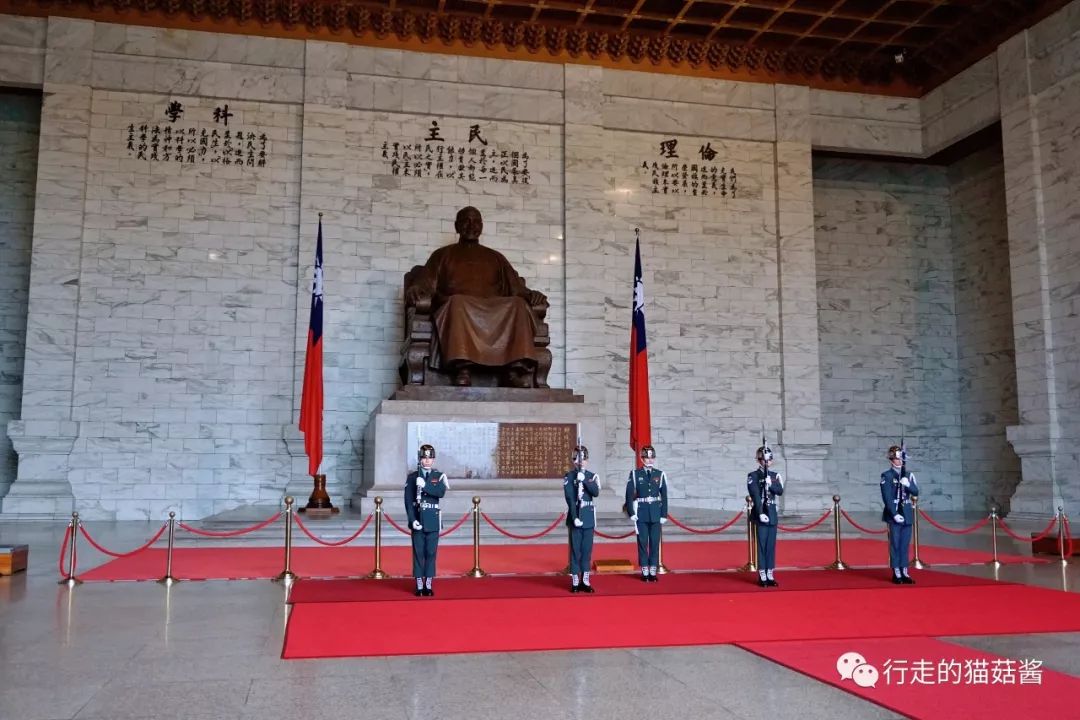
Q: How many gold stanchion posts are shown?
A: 12